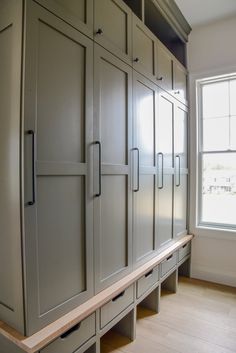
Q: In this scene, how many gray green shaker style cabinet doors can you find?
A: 10